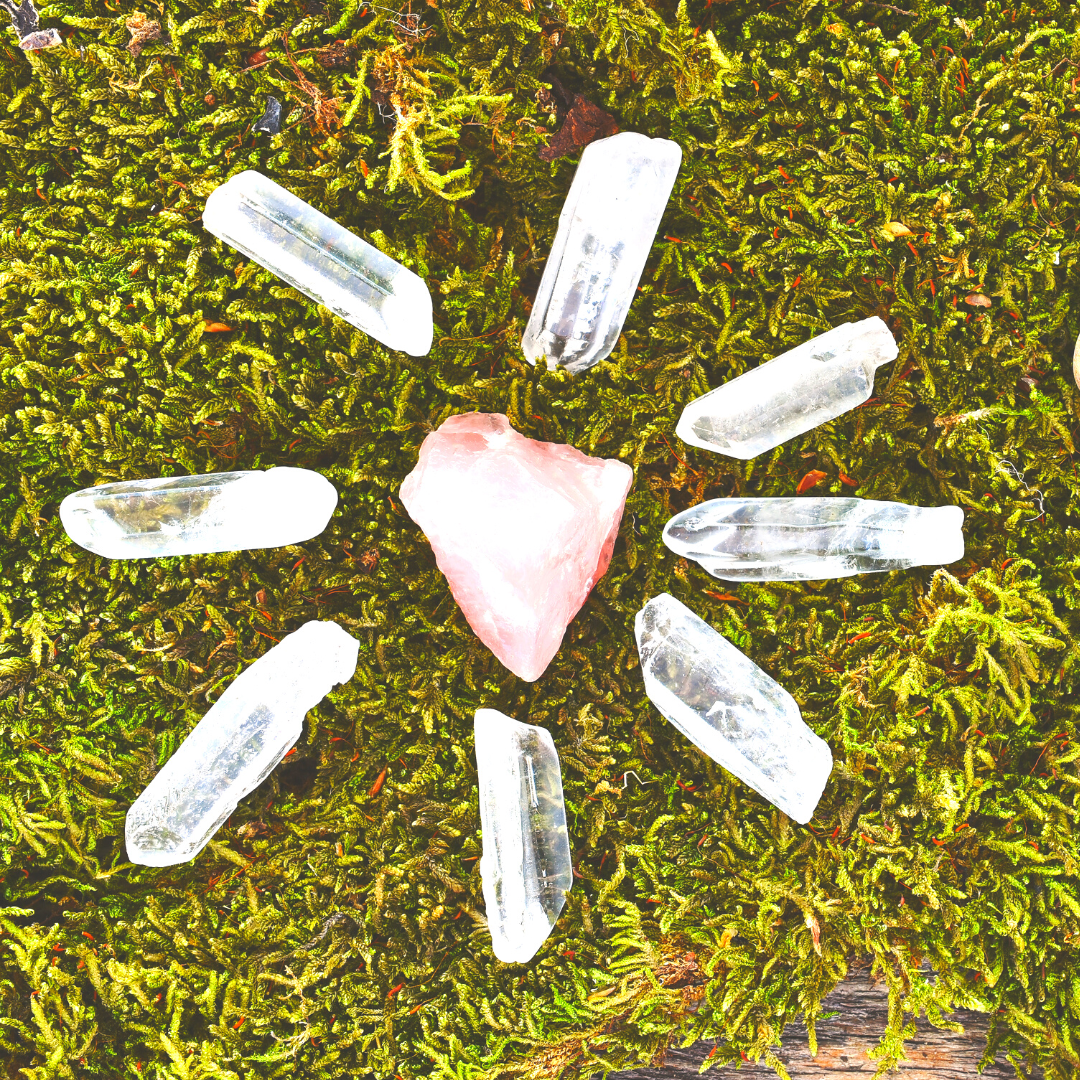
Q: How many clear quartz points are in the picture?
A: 8